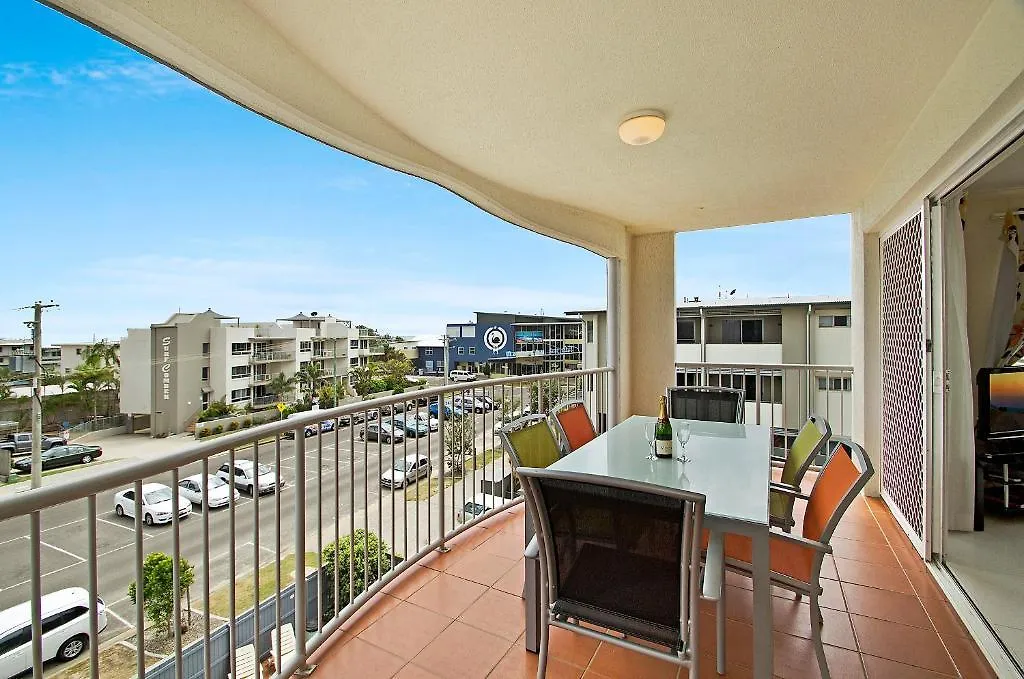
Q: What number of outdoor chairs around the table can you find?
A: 6